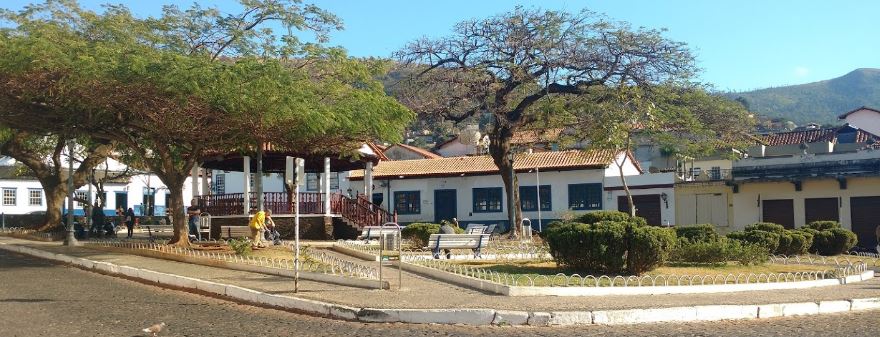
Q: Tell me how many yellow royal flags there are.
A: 0